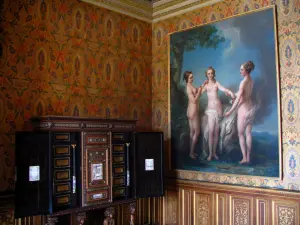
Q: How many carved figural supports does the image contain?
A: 4